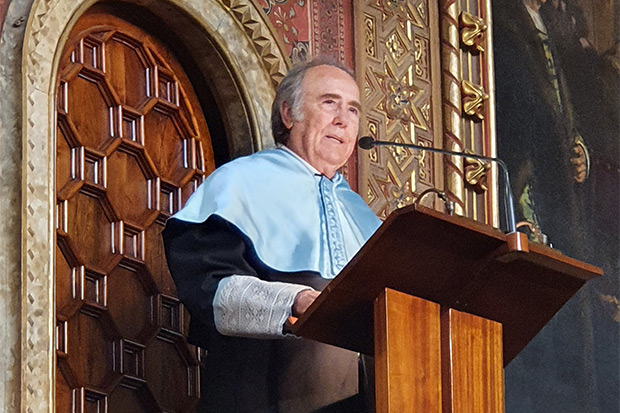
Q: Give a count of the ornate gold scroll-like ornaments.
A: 3